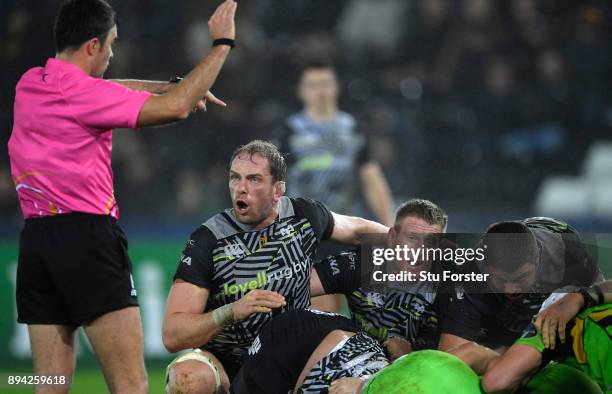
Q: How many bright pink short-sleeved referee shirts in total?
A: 1